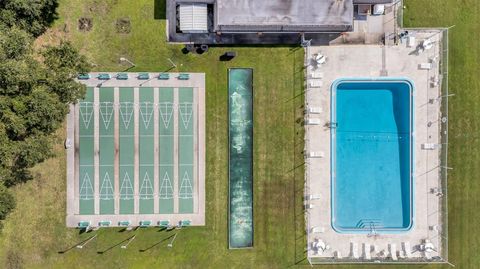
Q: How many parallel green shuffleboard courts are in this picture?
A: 6